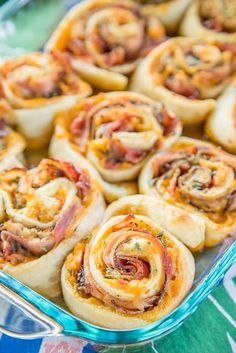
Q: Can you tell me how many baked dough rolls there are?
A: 11